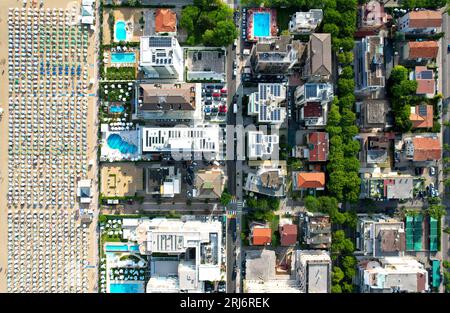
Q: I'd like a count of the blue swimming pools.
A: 7